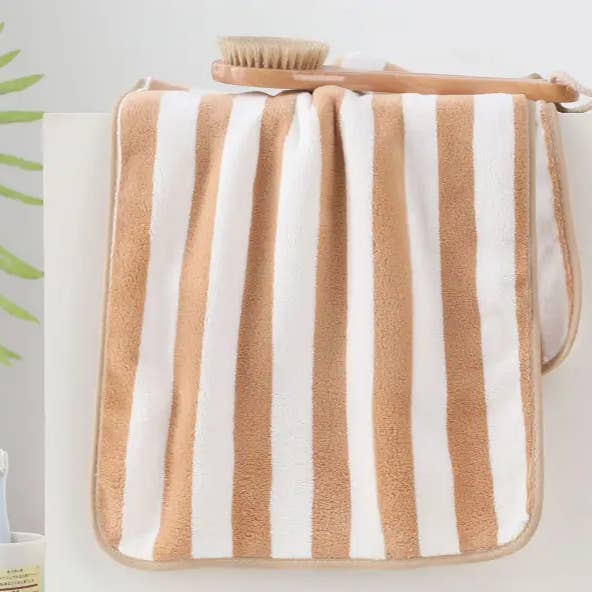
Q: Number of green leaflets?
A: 9